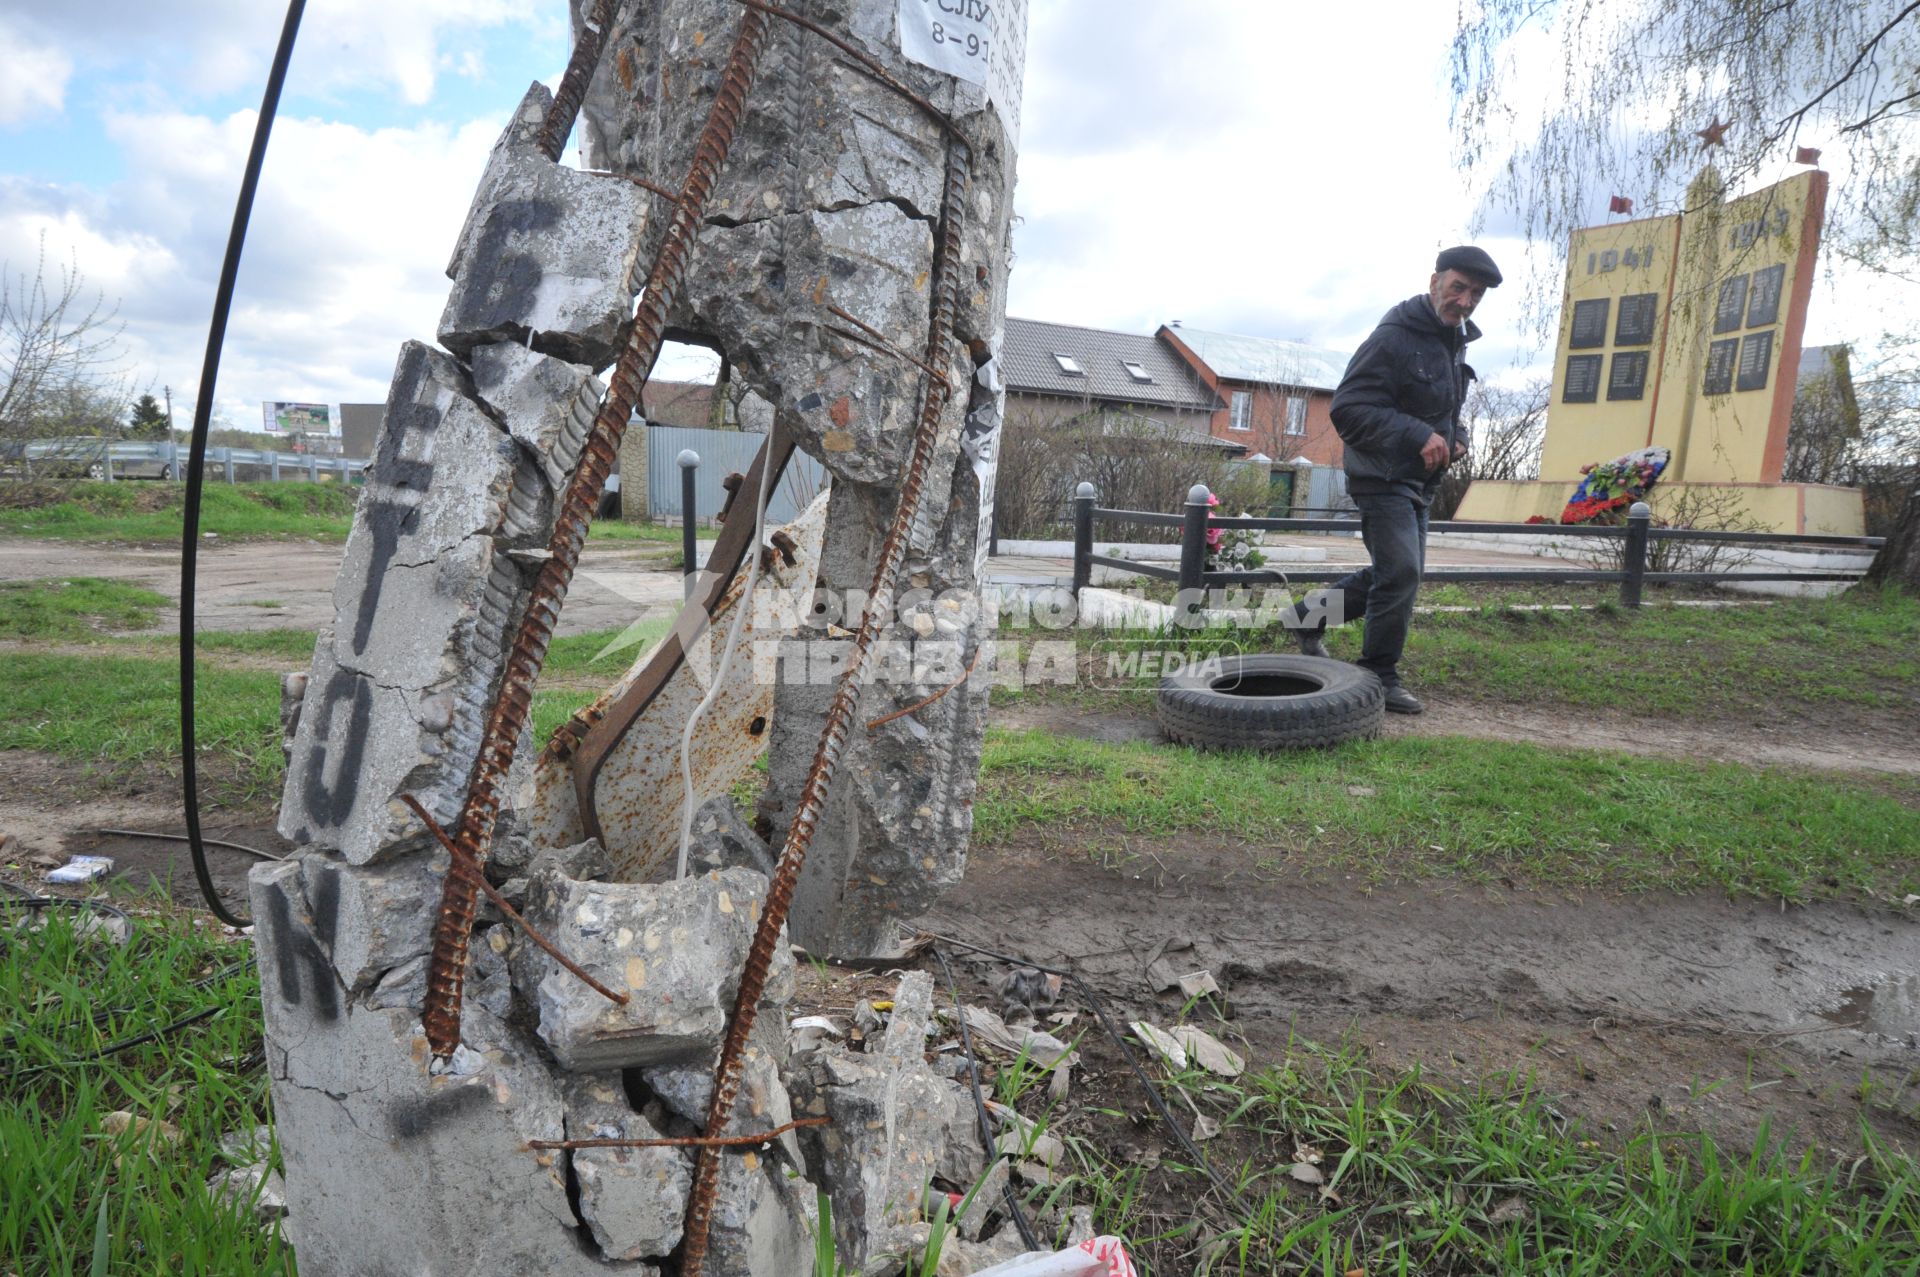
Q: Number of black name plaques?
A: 8